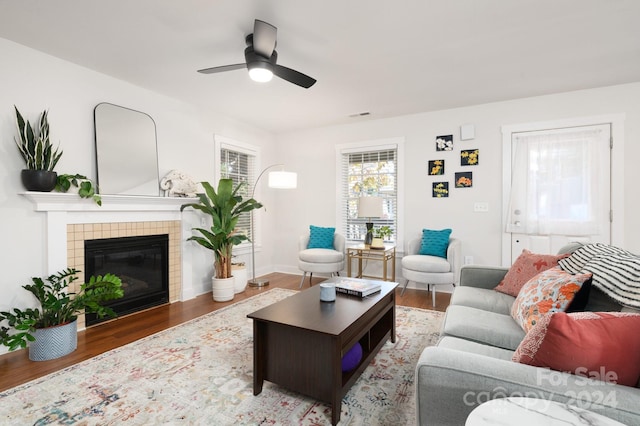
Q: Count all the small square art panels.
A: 5